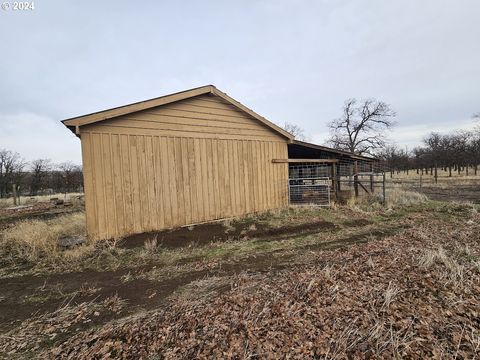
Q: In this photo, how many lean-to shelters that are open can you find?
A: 1